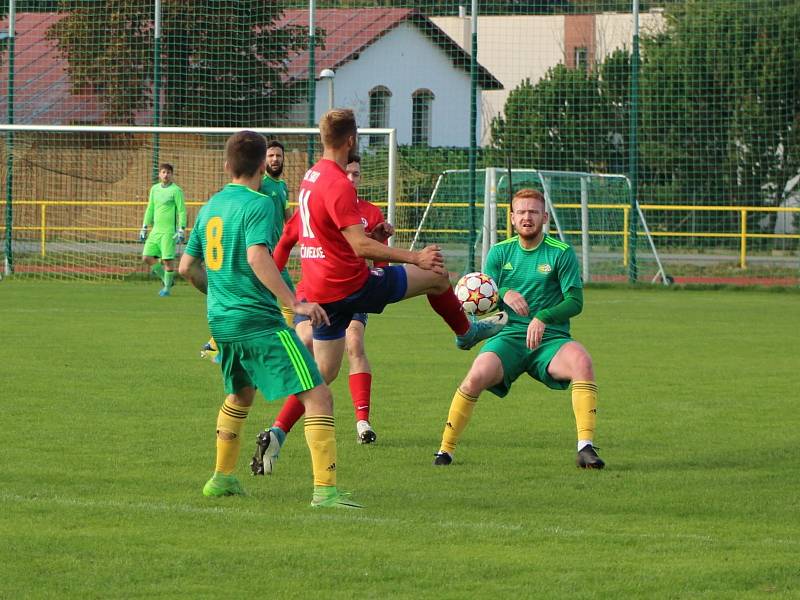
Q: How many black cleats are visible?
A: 2